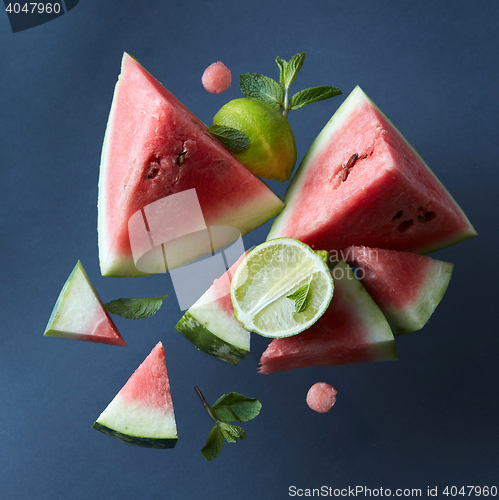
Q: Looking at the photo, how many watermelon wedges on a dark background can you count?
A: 7